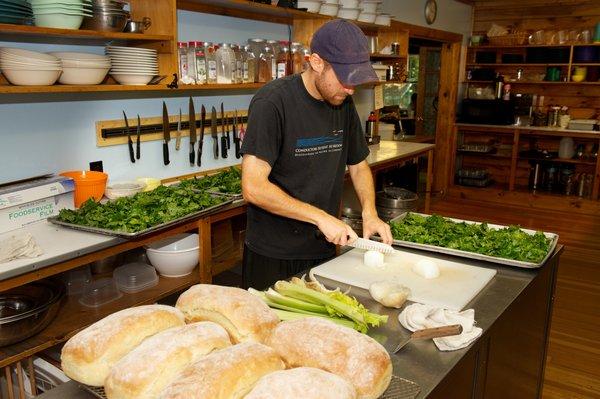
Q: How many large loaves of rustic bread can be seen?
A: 6